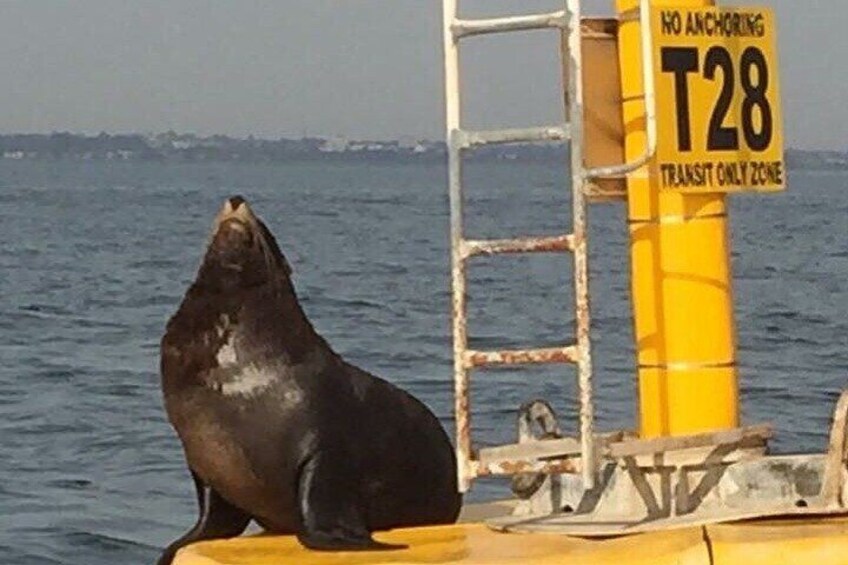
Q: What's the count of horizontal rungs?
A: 5